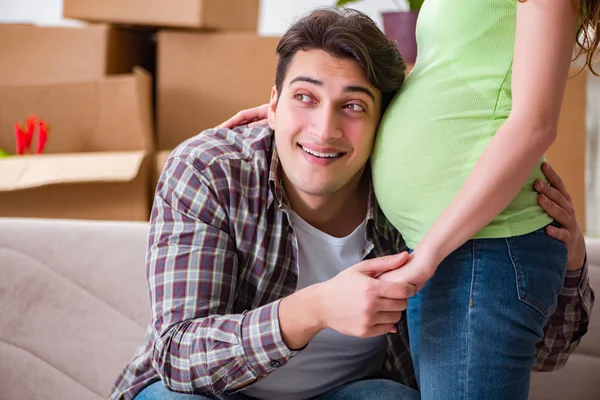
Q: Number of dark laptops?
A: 0